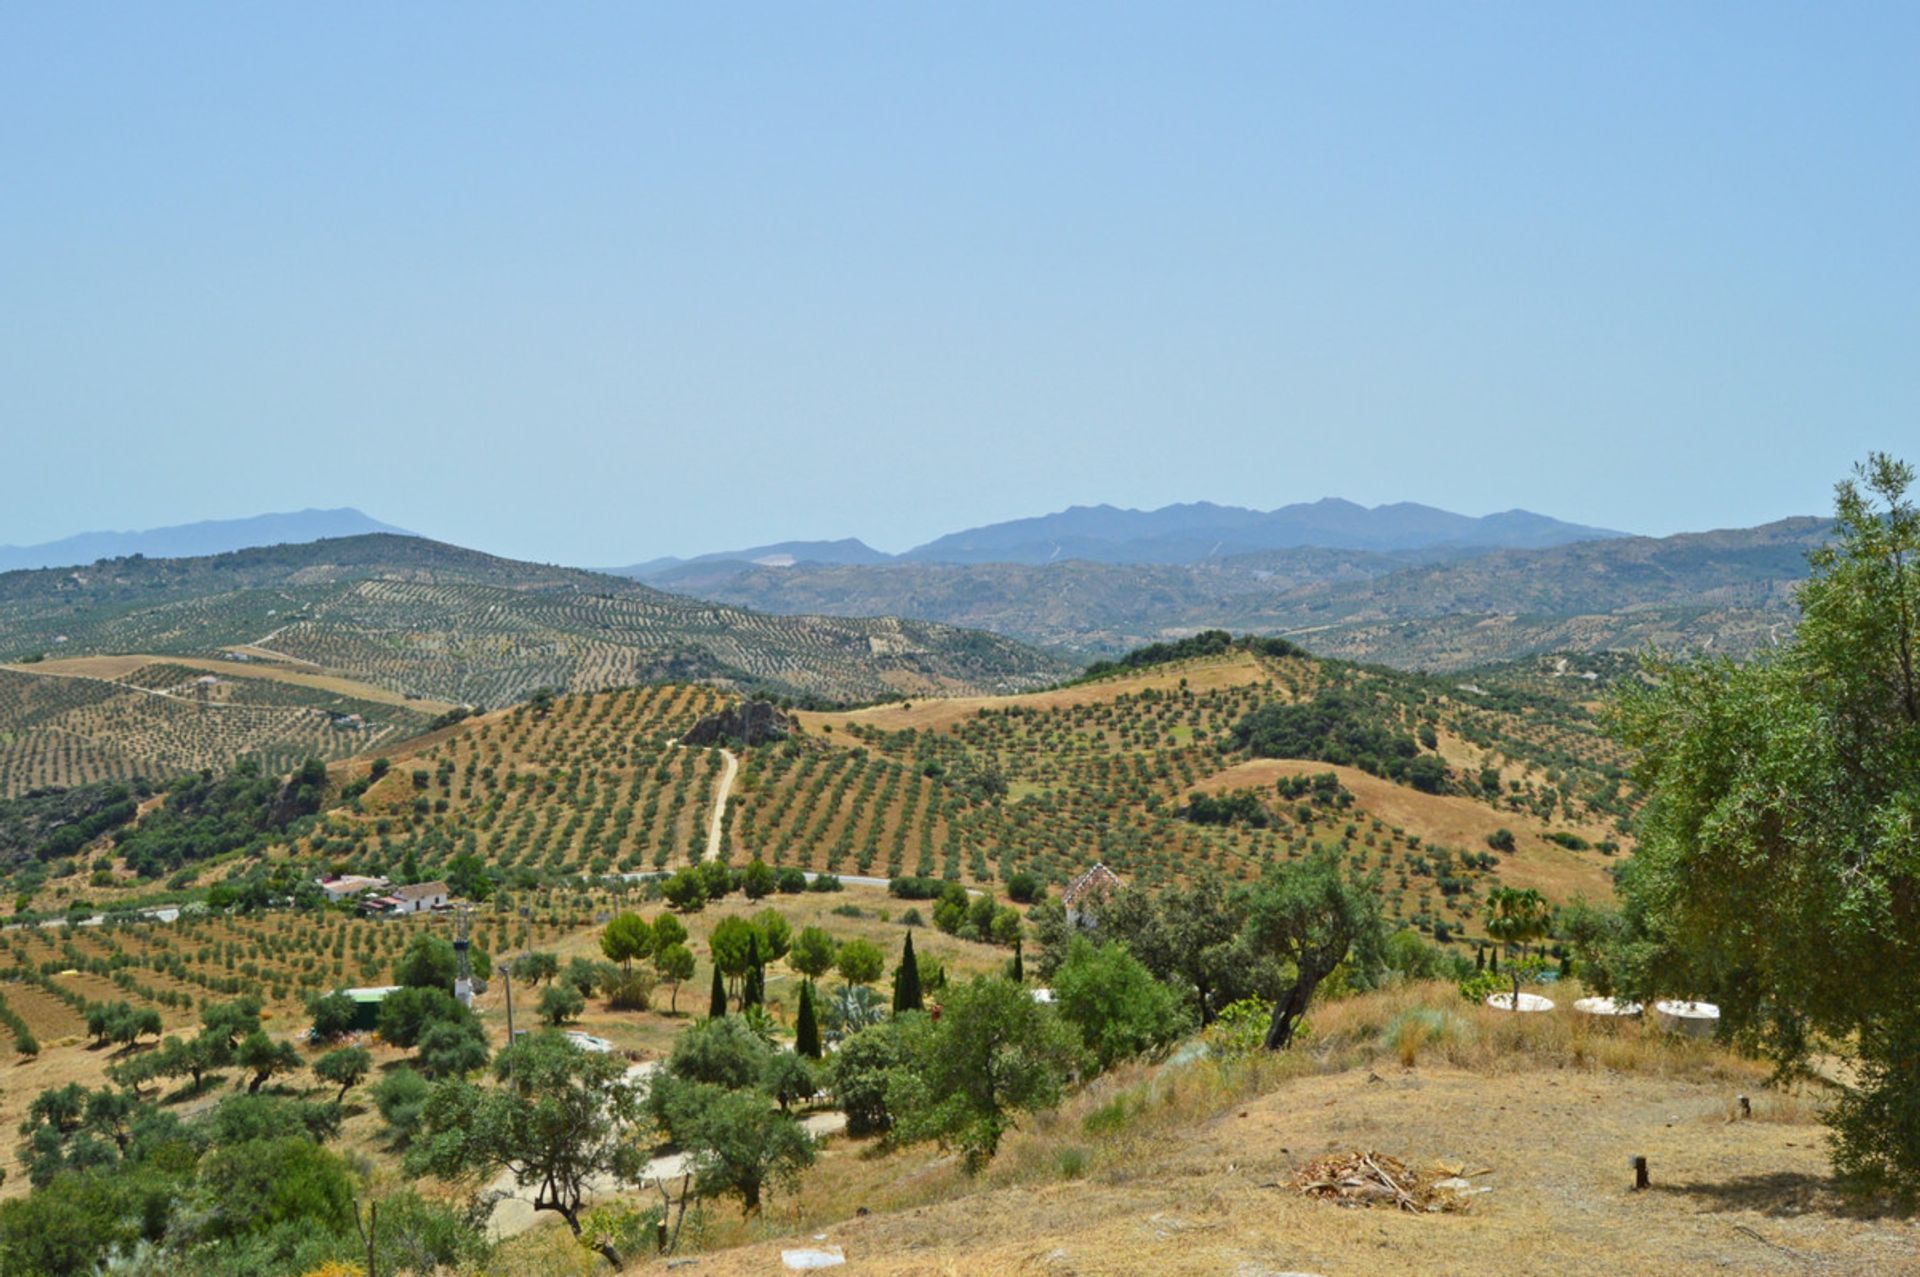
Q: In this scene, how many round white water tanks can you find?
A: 3